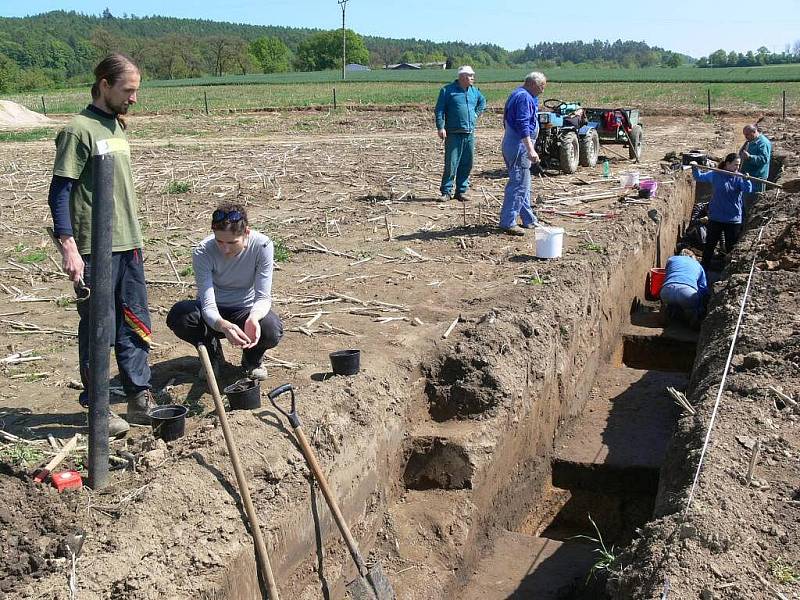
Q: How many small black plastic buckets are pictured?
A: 3